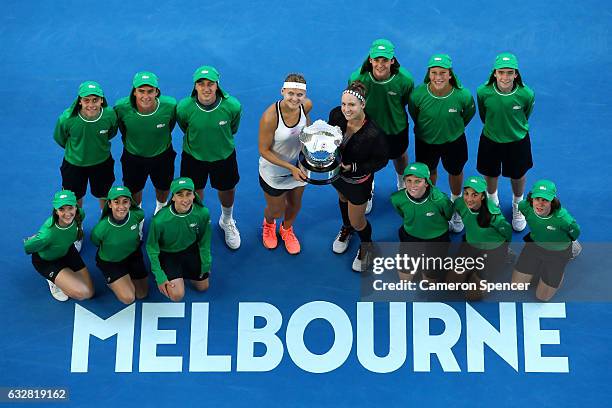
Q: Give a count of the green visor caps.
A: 12